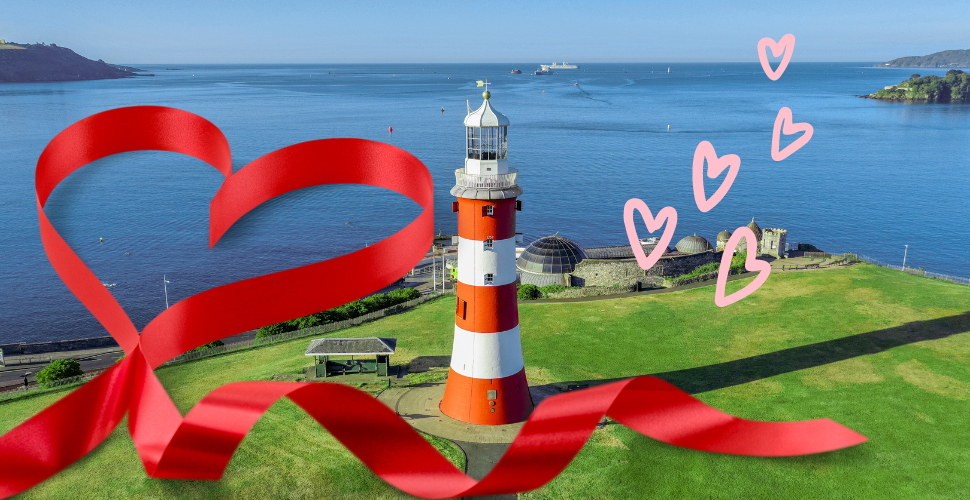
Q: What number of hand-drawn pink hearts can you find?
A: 5